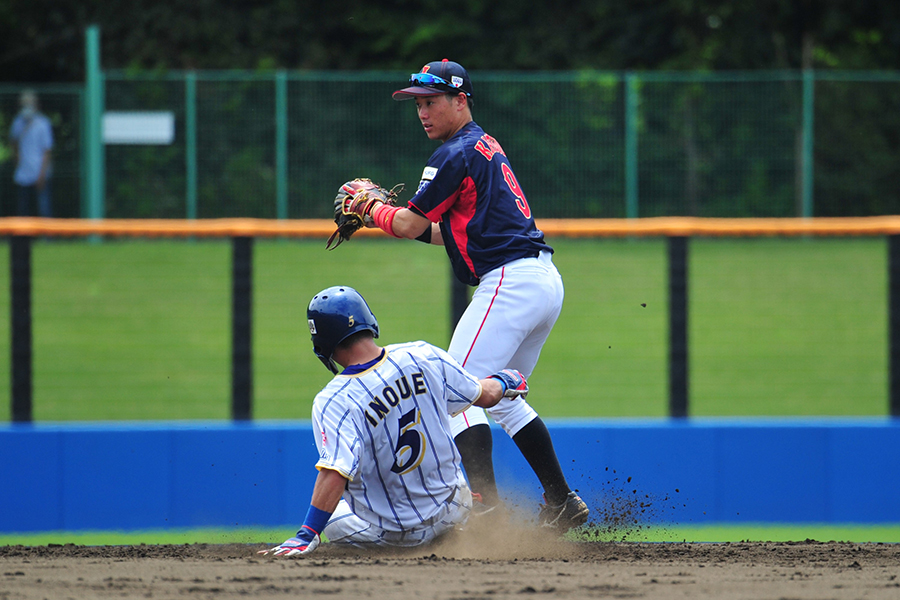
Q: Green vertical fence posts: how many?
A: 5